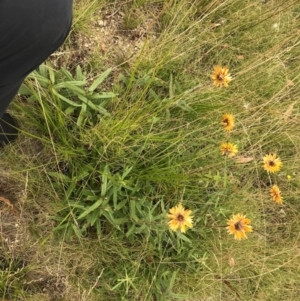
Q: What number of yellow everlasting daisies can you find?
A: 7